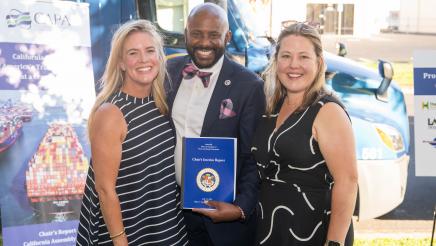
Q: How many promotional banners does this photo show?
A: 2